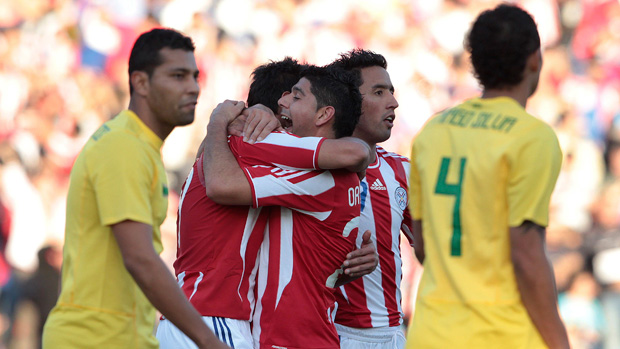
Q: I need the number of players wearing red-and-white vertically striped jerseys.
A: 3